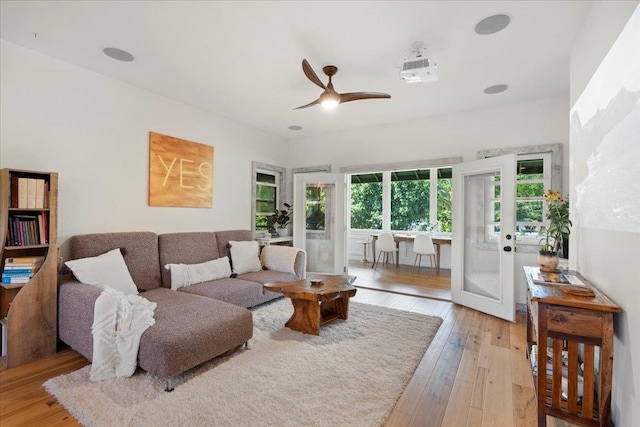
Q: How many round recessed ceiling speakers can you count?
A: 4